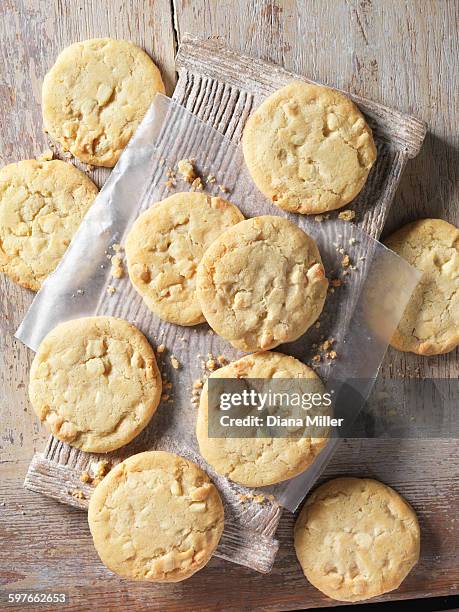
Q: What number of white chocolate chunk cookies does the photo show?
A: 10